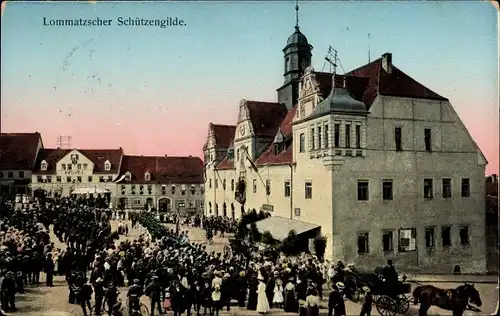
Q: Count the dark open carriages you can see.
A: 1